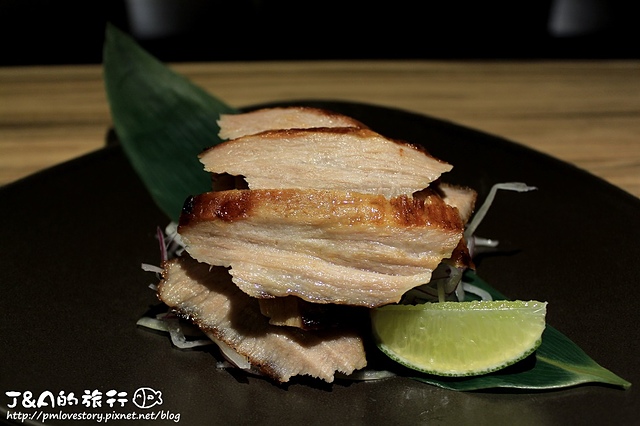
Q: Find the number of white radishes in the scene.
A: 0